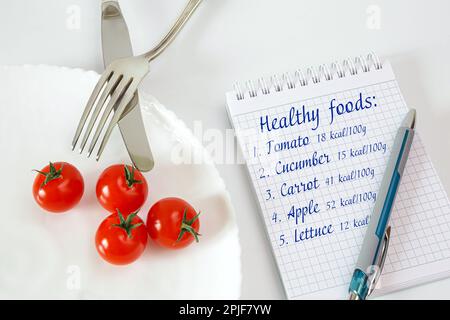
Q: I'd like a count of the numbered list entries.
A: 5